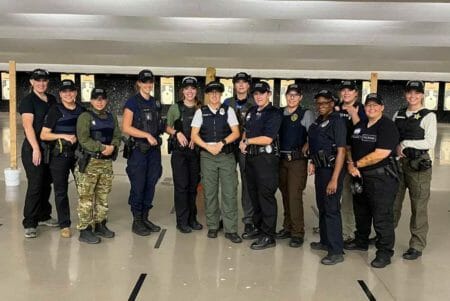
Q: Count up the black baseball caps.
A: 13